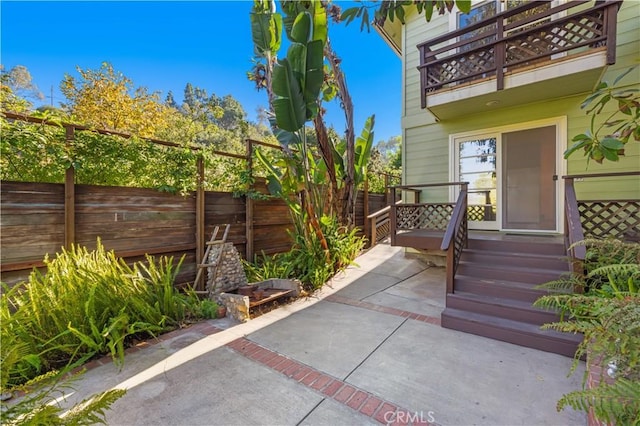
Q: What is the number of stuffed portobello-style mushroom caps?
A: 0